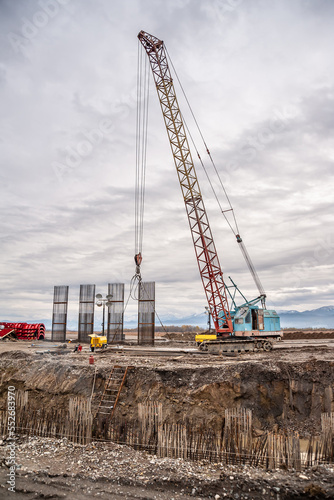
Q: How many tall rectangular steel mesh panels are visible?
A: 4